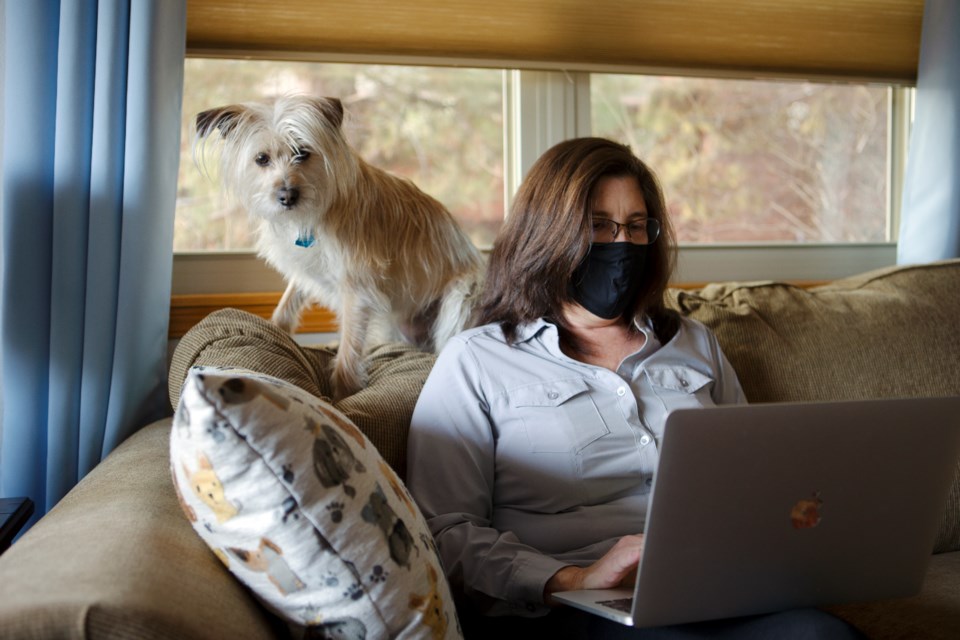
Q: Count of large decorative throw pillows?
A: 1